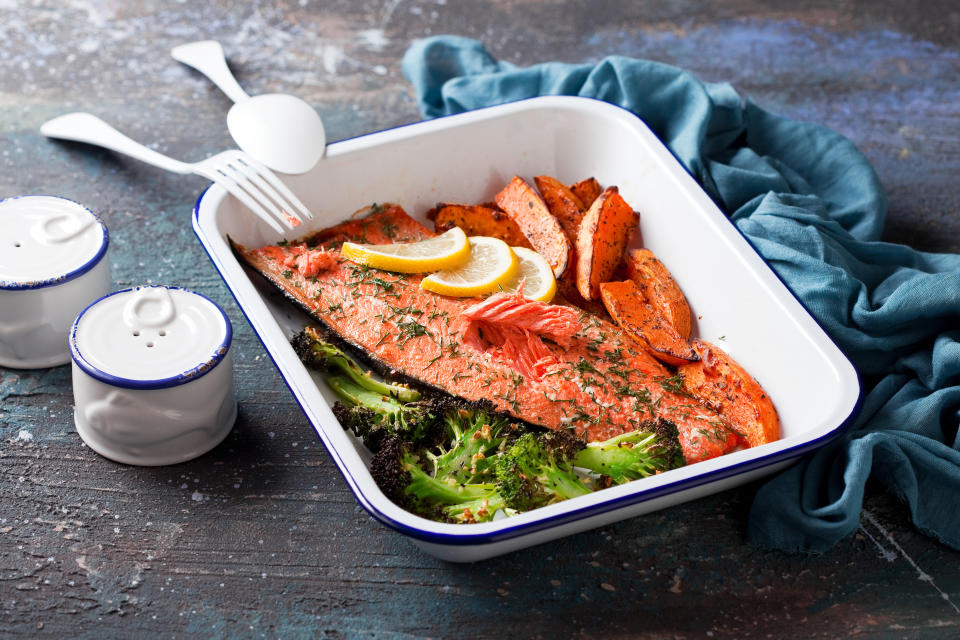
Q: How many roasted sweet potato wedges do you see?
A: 8